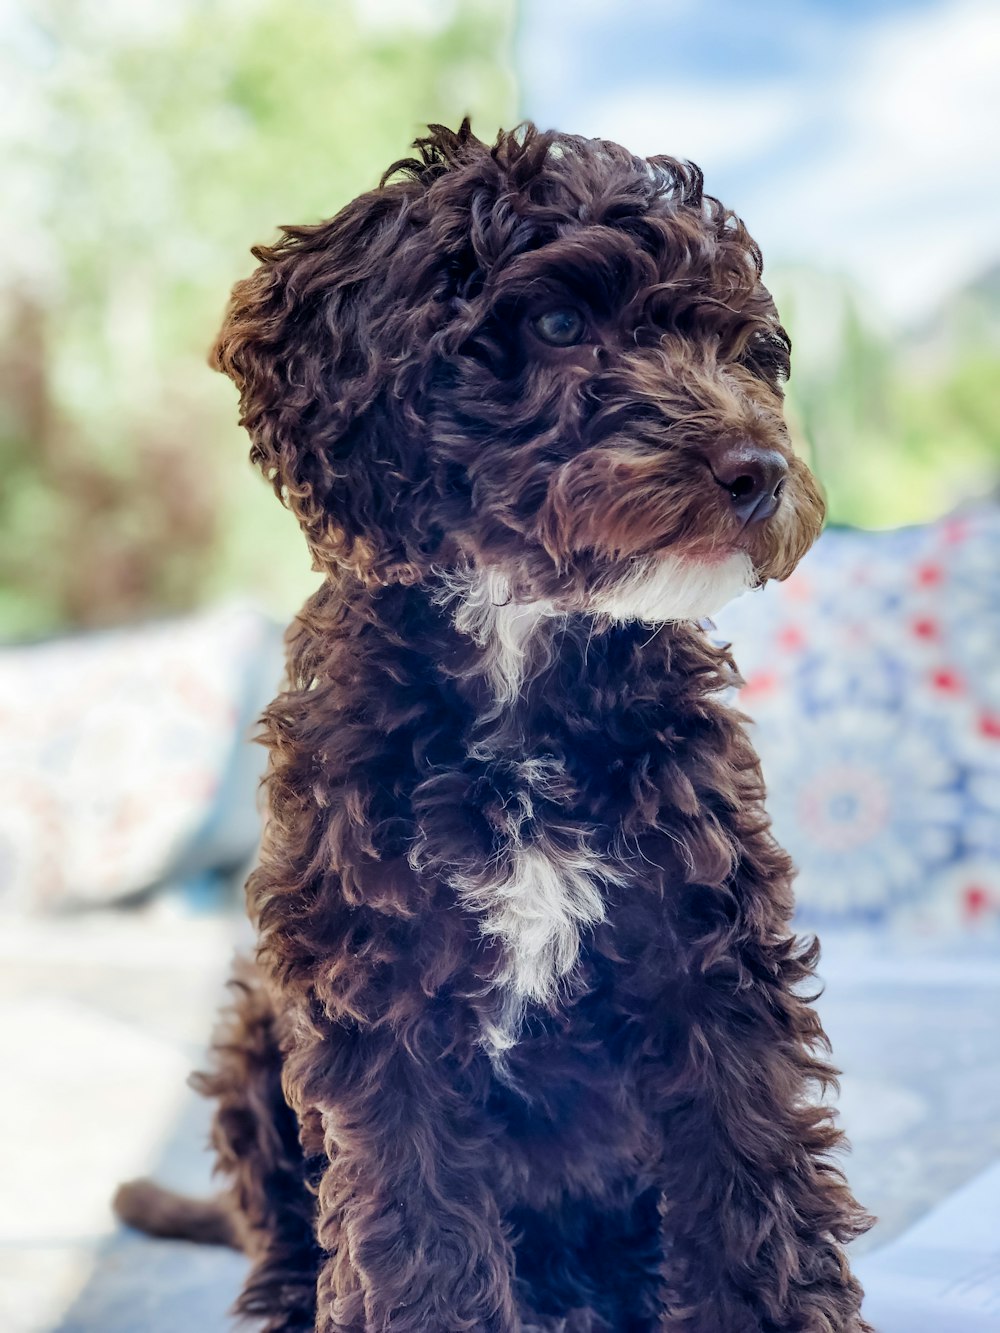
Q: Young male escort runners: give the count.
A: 0